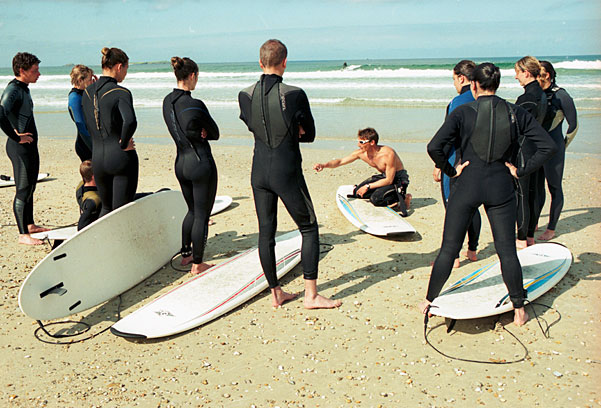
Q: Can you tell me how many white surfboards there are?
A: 6